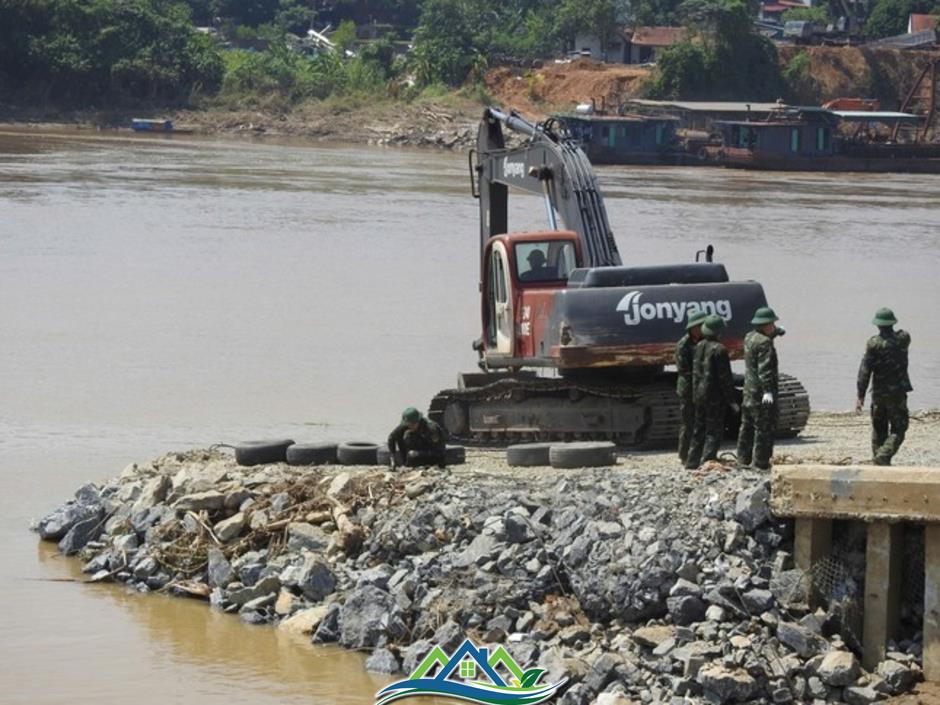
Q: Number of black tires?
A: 7